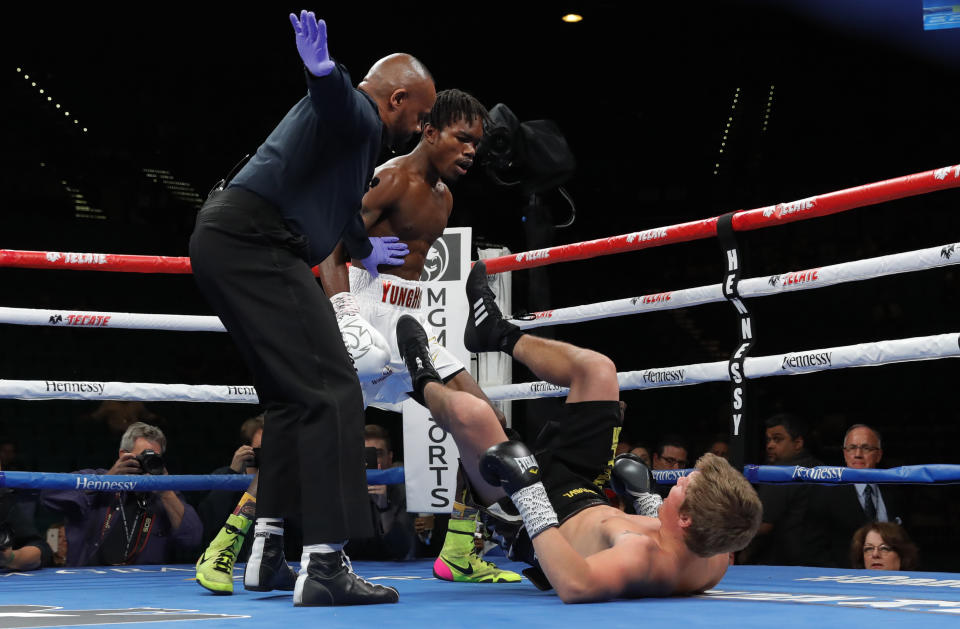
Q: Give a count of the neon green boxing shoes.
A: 2